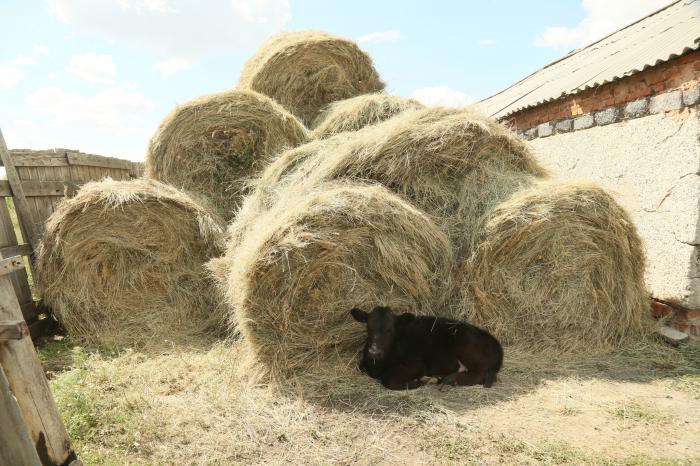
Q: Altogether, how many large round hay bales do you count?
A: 7